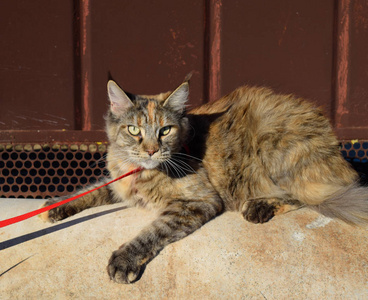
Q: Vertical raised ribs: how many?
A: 3